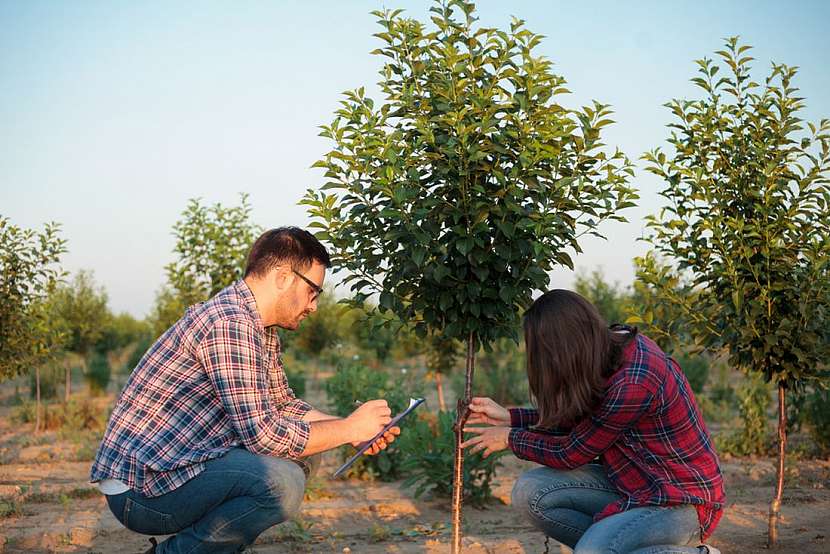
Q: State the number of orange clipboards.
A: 0